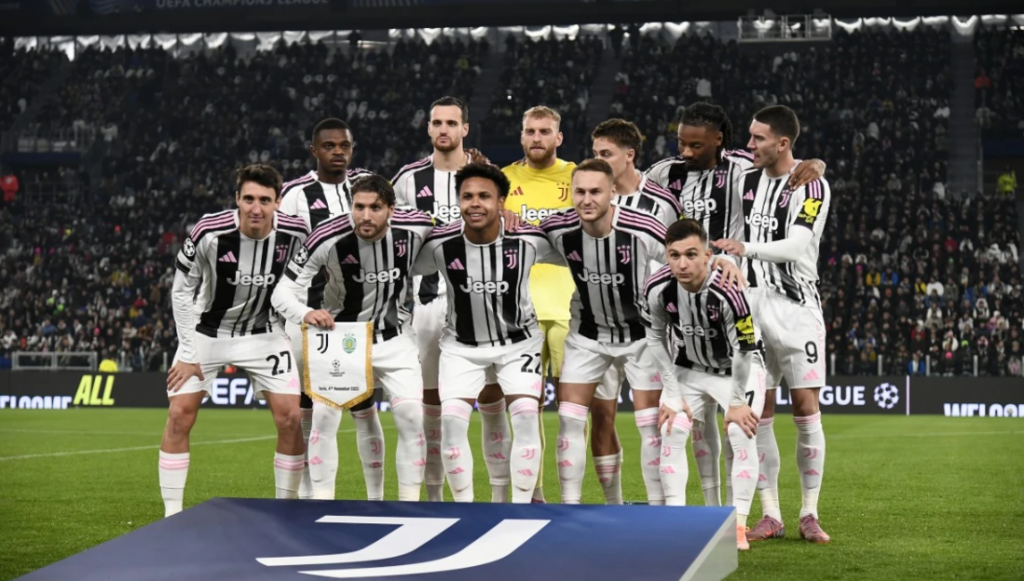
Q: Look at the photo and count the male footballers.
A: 11